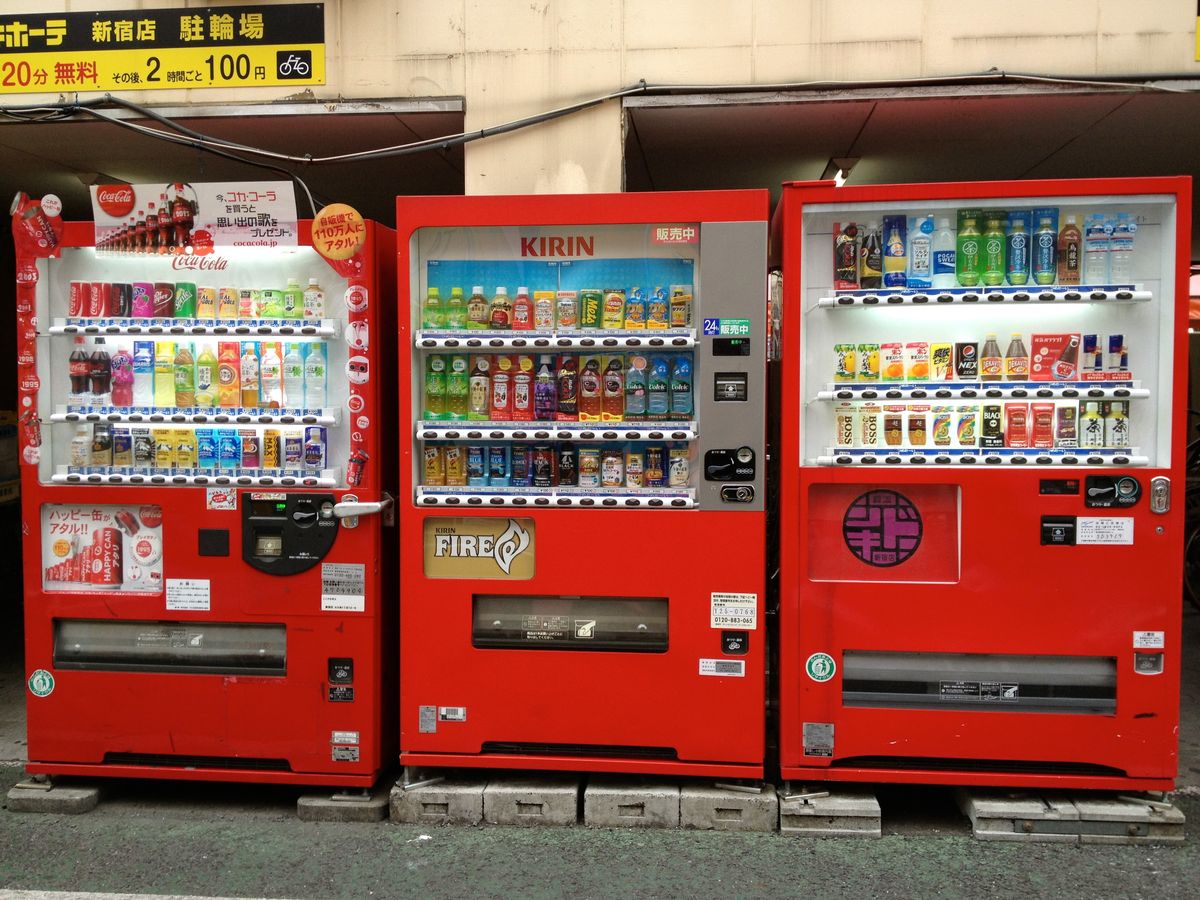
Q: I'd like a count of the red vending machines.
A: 3